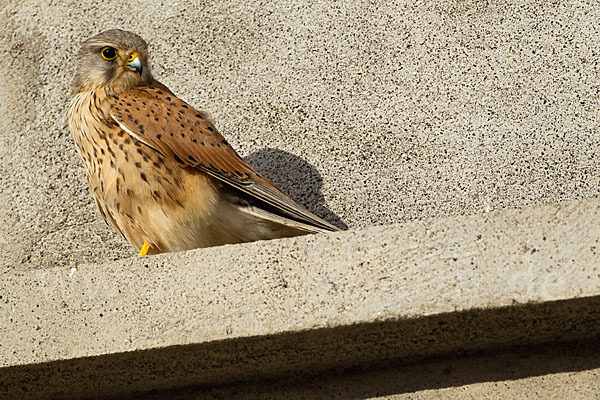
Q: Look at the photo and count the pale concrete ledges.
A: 1